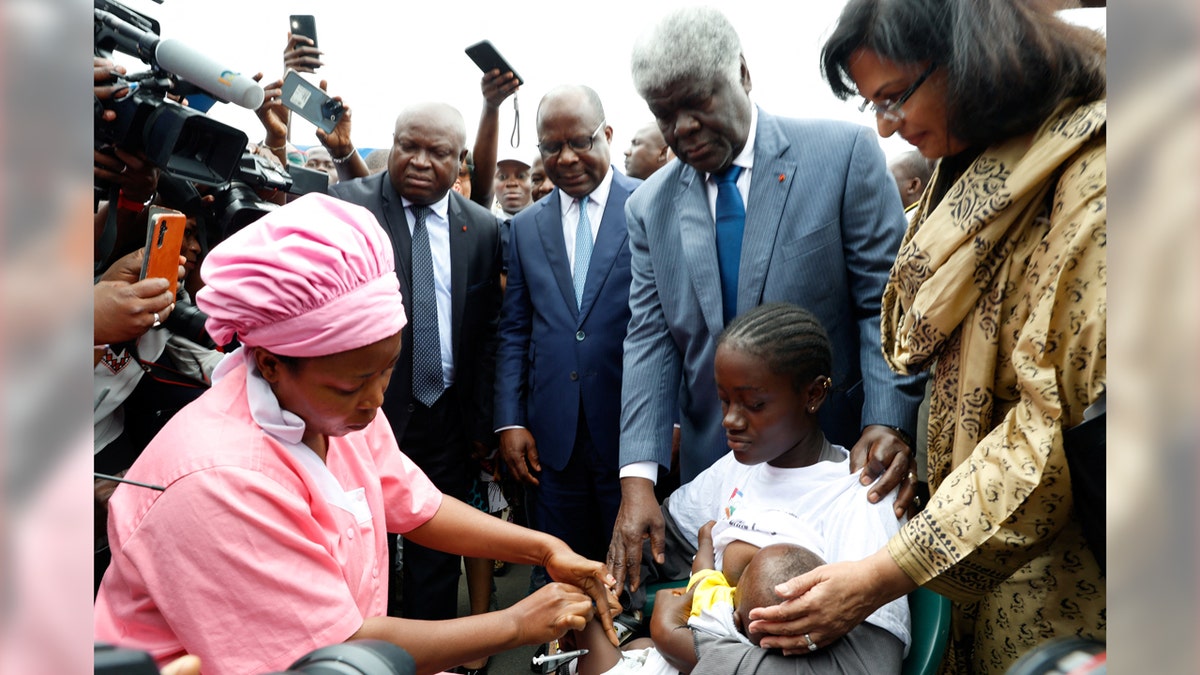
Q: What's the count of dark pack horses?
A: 0